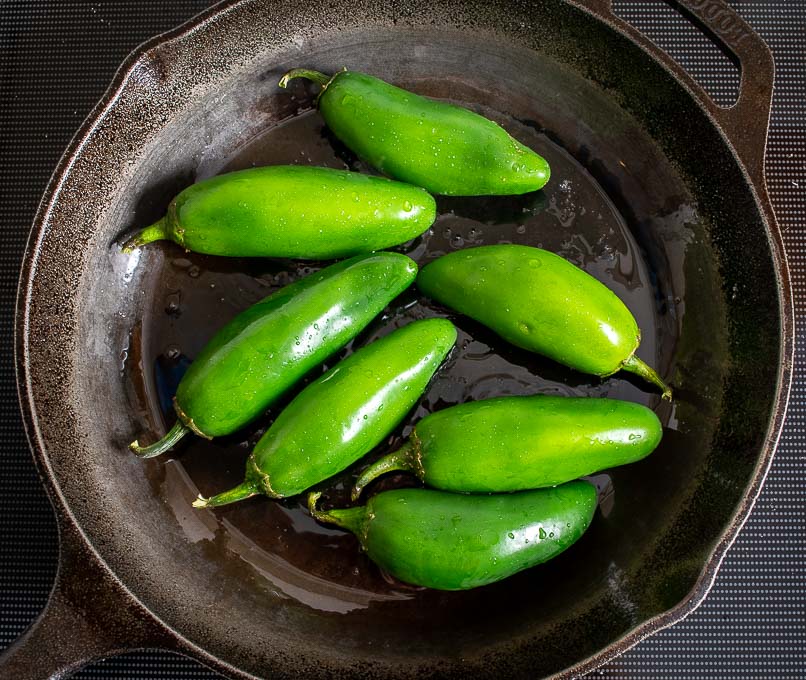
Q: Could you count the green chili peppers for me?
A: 7